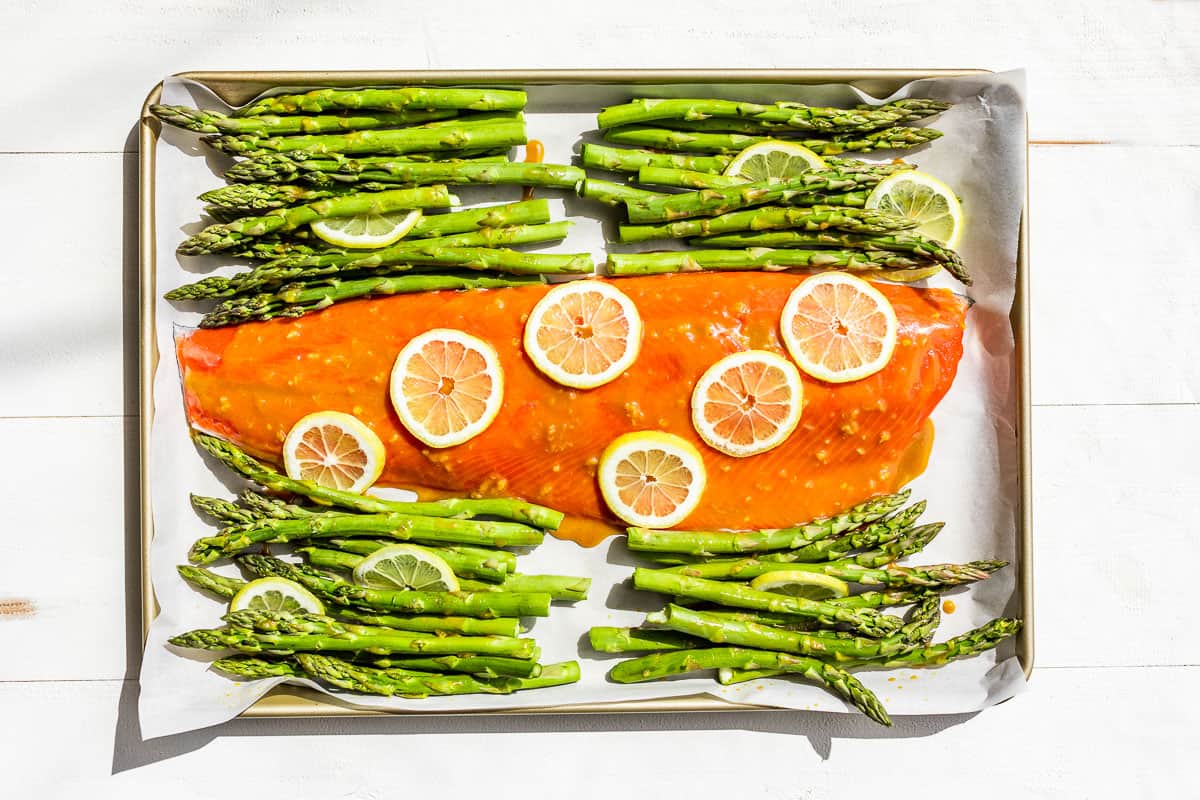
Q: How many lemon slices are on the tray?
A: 12